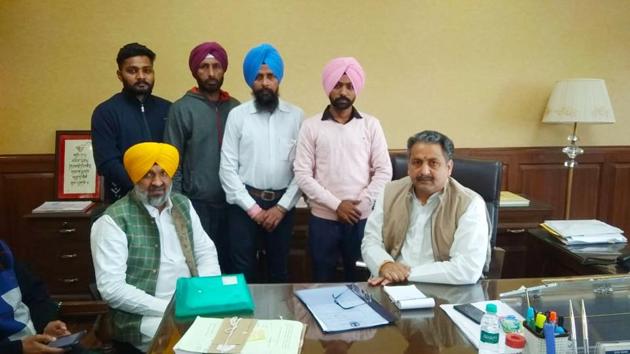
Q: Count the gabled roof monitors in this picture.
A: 0